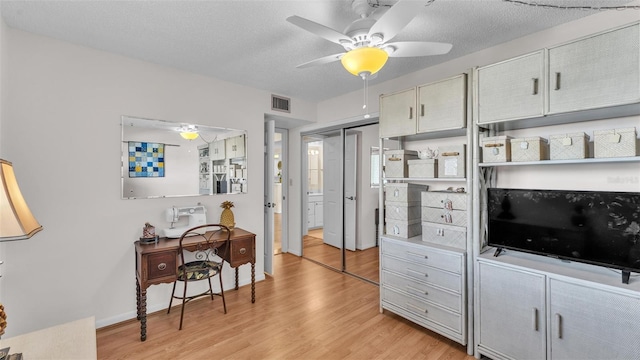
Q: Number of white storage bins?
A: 13